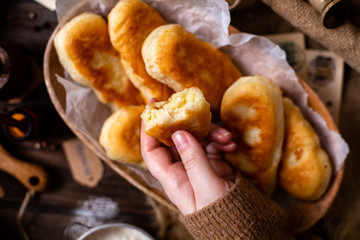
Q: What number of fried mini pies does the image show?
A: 7